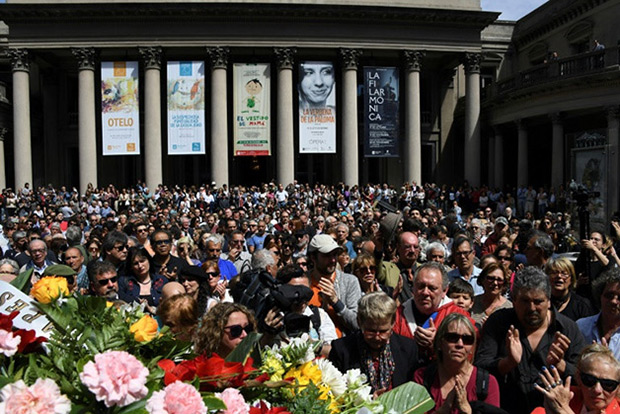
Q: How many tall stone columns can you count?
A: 8